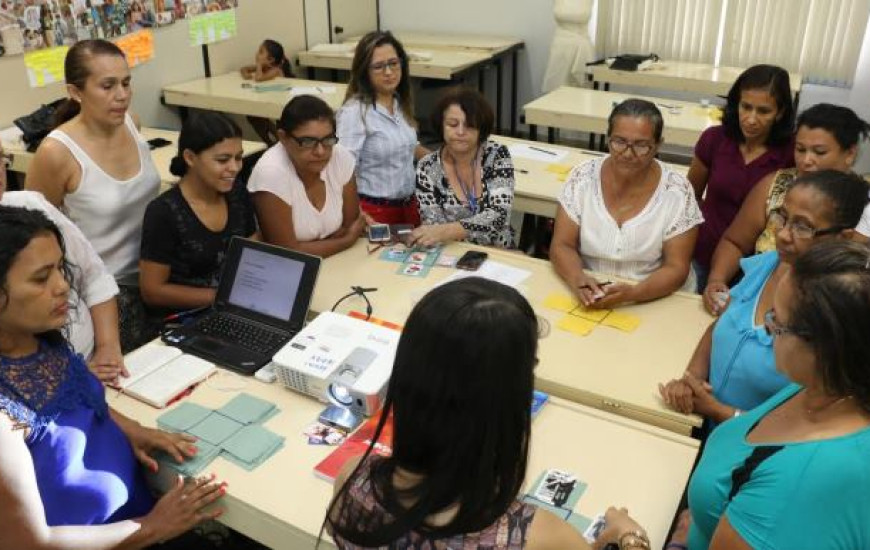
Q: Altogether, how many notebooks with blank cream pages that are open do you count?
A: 1